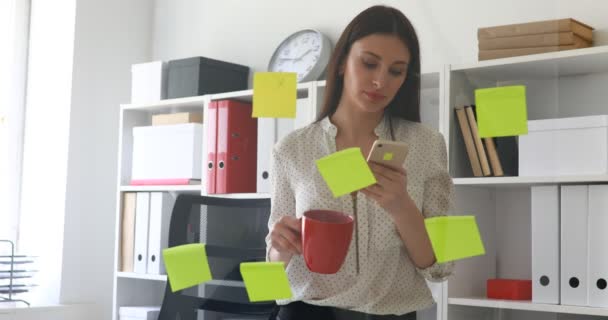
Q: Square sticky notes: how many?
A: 6